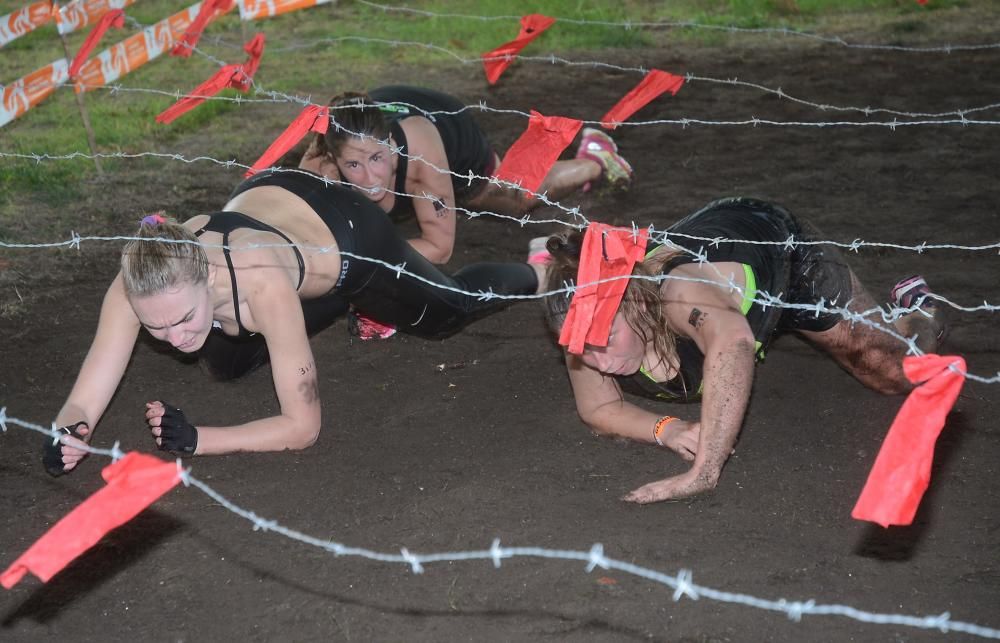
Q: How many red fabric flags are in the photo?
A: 11